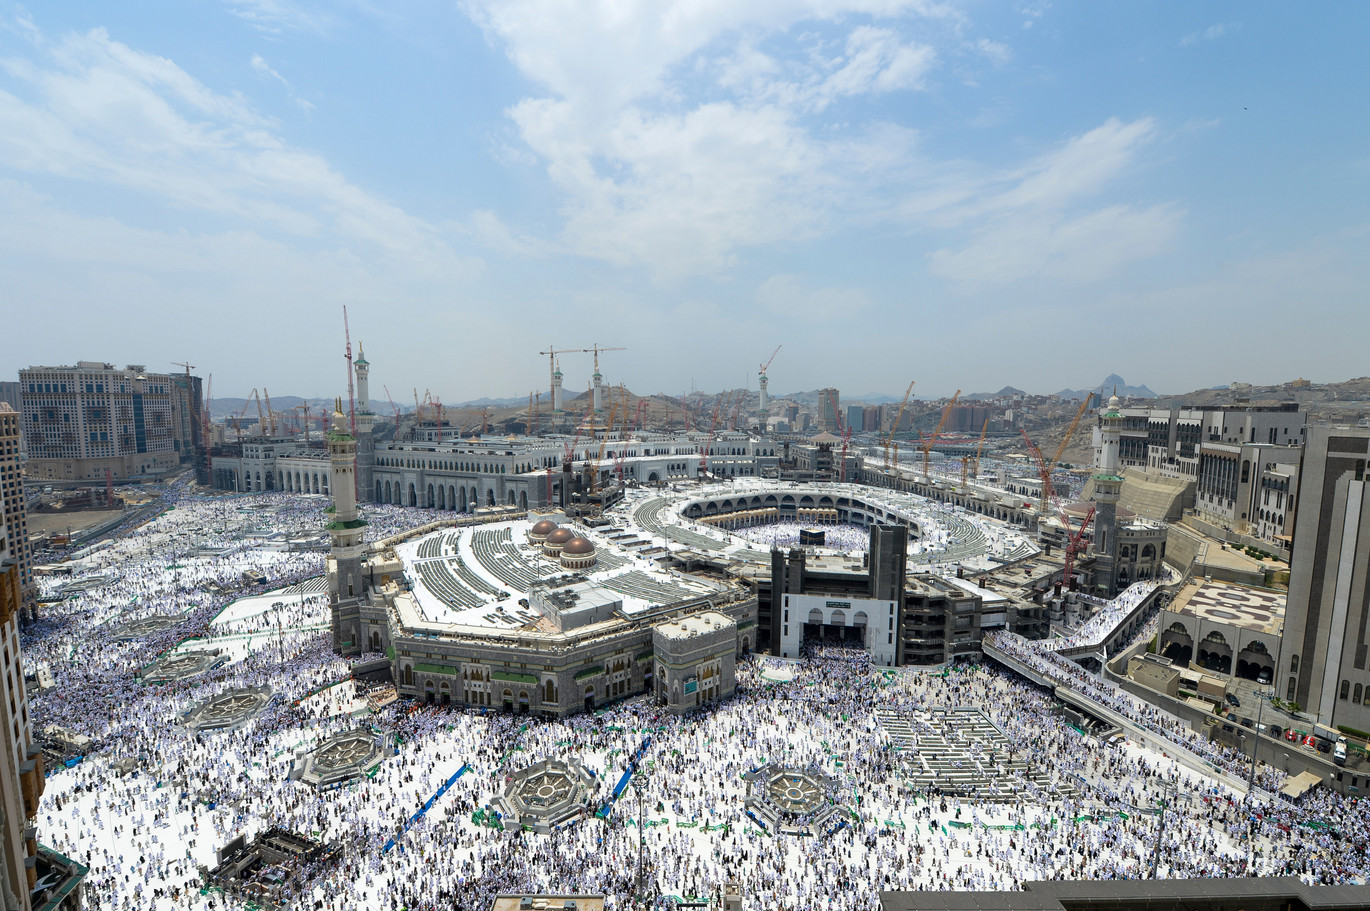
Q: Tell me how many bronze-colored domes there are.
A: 3